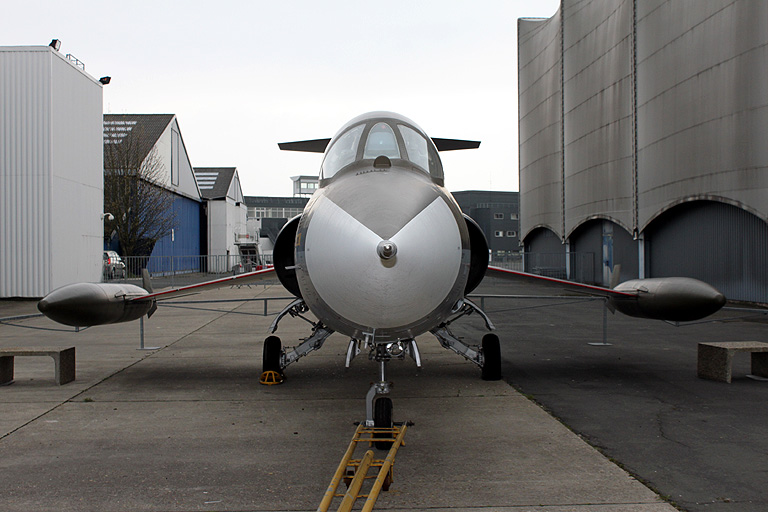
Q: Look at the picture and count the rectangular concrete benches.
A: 2